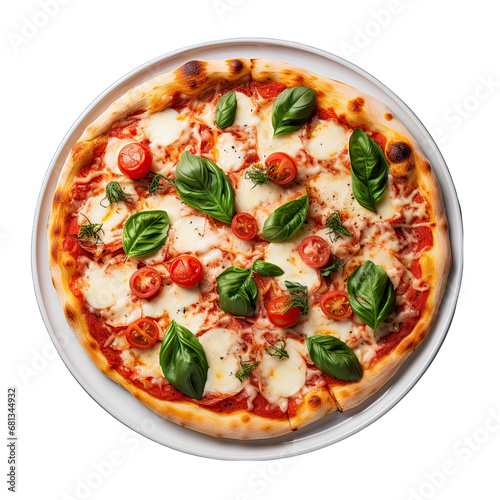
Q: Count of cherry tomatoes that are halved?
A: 6